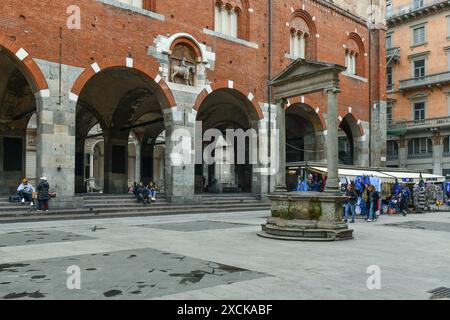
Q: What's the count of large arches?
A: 5